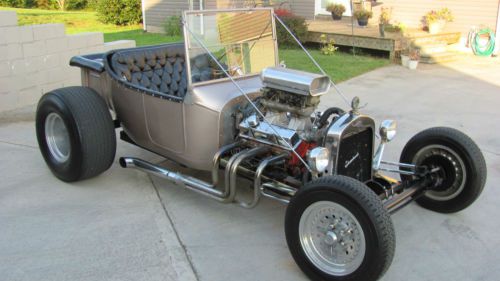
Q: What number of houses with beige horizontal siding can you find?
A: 1